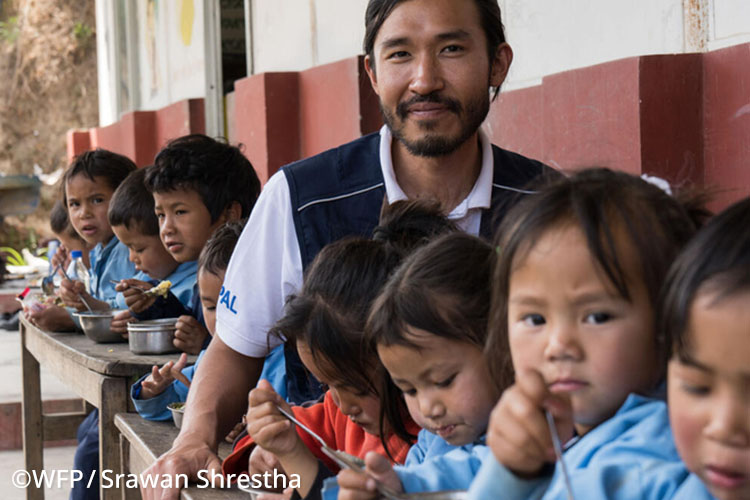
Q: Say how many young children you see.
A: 9